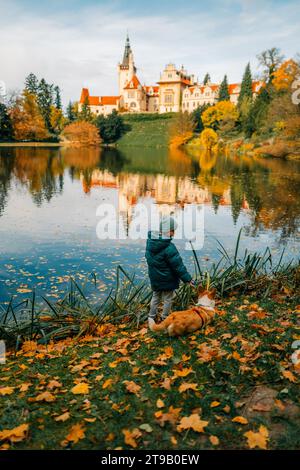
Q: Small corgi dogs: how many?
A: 1